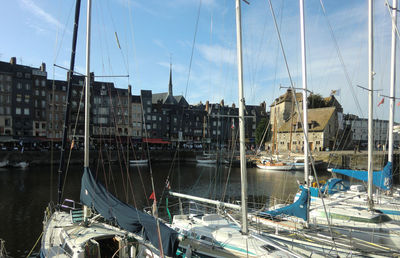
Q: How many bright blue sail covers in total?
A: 2